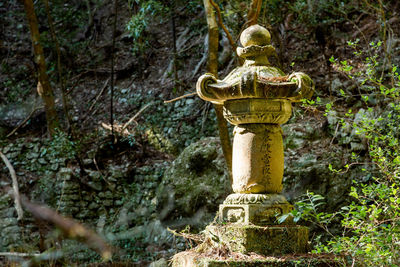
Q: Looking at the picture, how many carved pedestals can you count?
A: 1